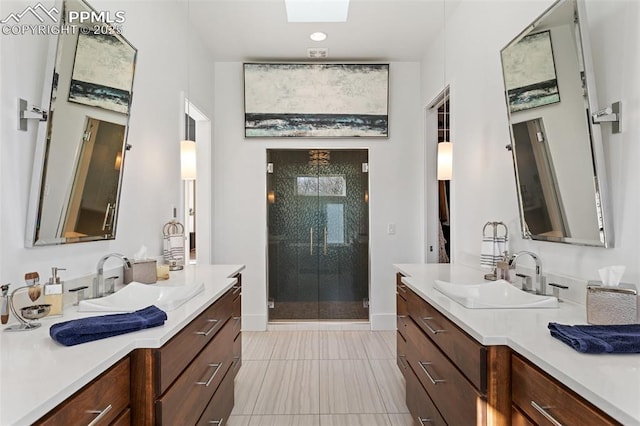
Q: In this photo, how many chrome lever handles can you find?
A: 4